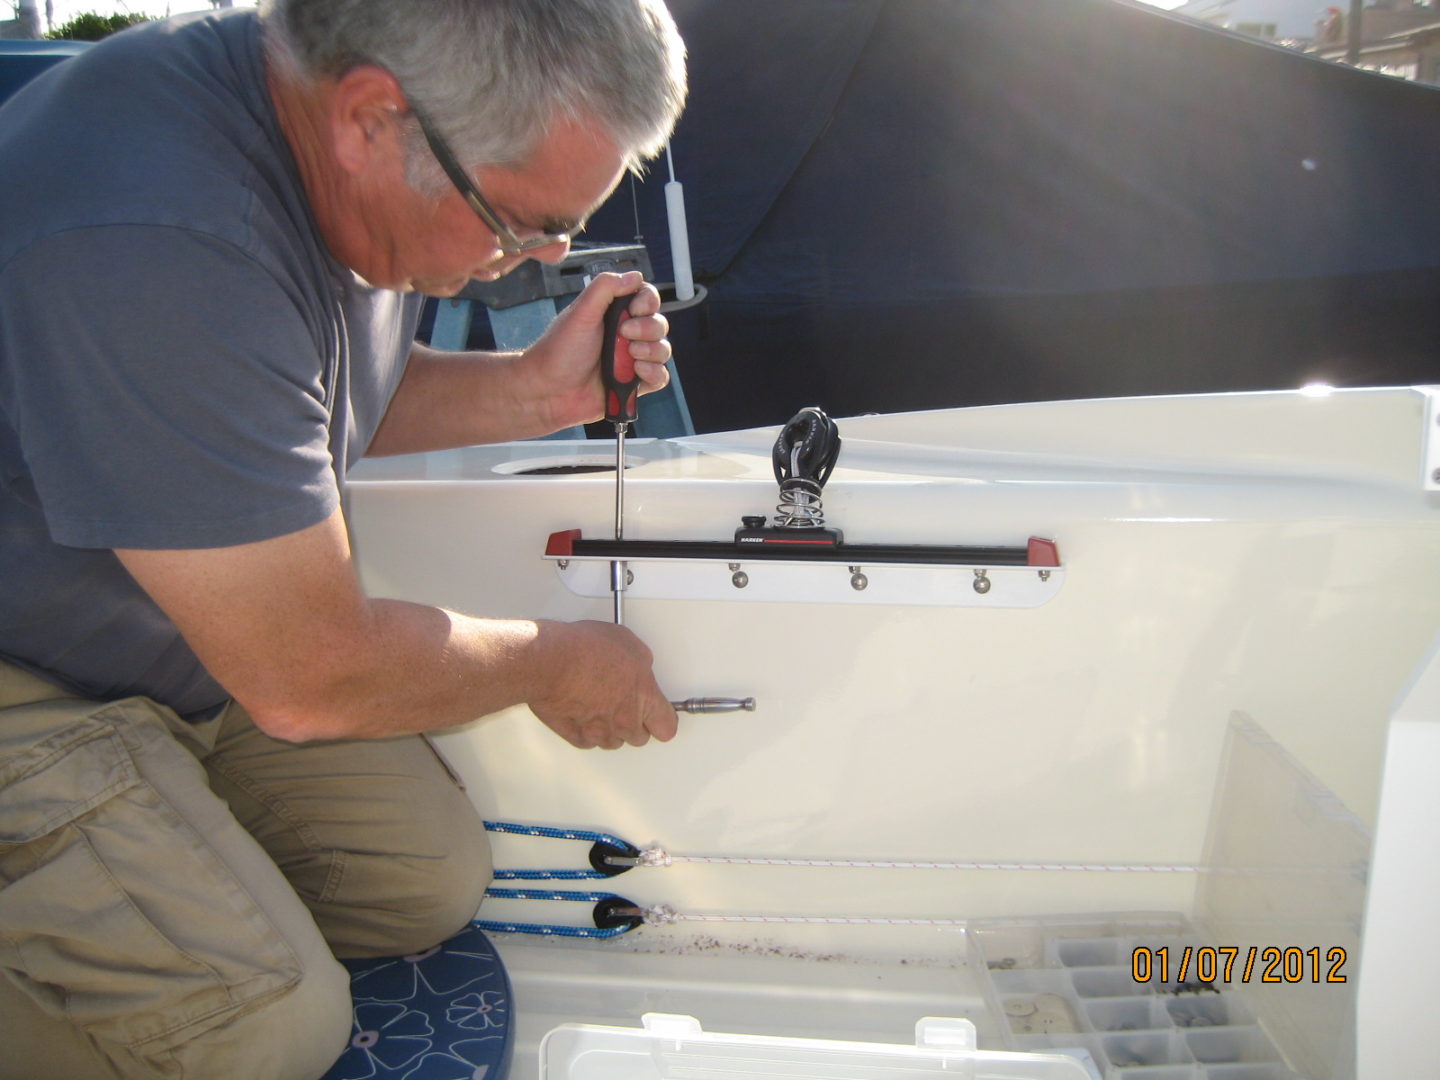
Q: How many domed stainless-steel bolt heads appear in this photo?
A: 4